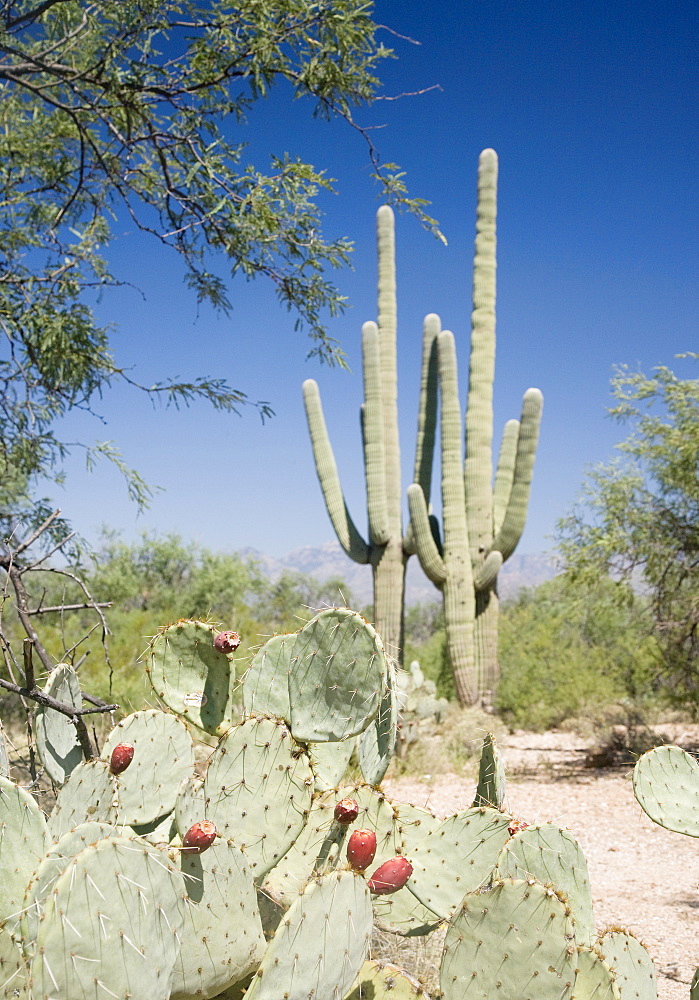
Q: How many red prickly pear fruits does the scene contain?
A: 7